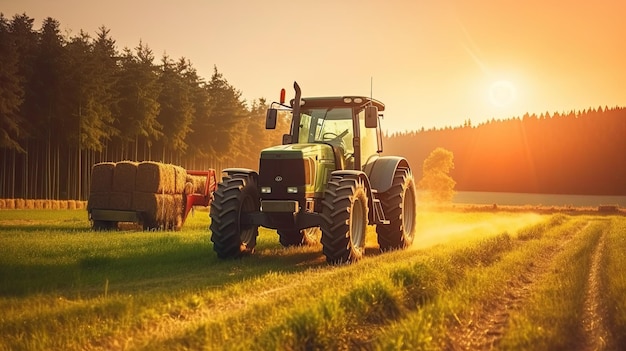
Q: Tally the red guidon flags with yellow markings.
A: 0